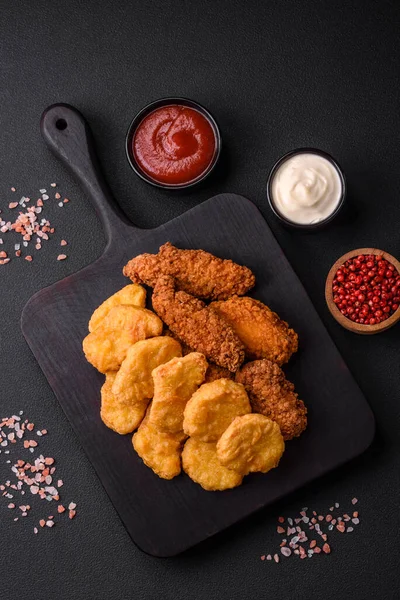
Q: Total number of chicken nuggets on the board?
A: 9